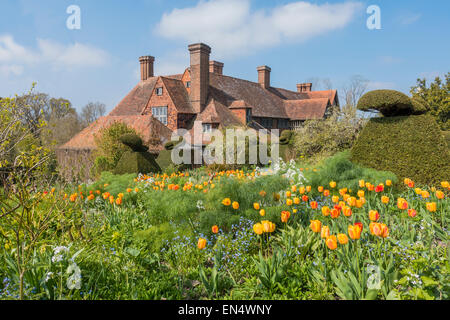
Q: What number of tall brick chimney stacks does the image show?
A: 5